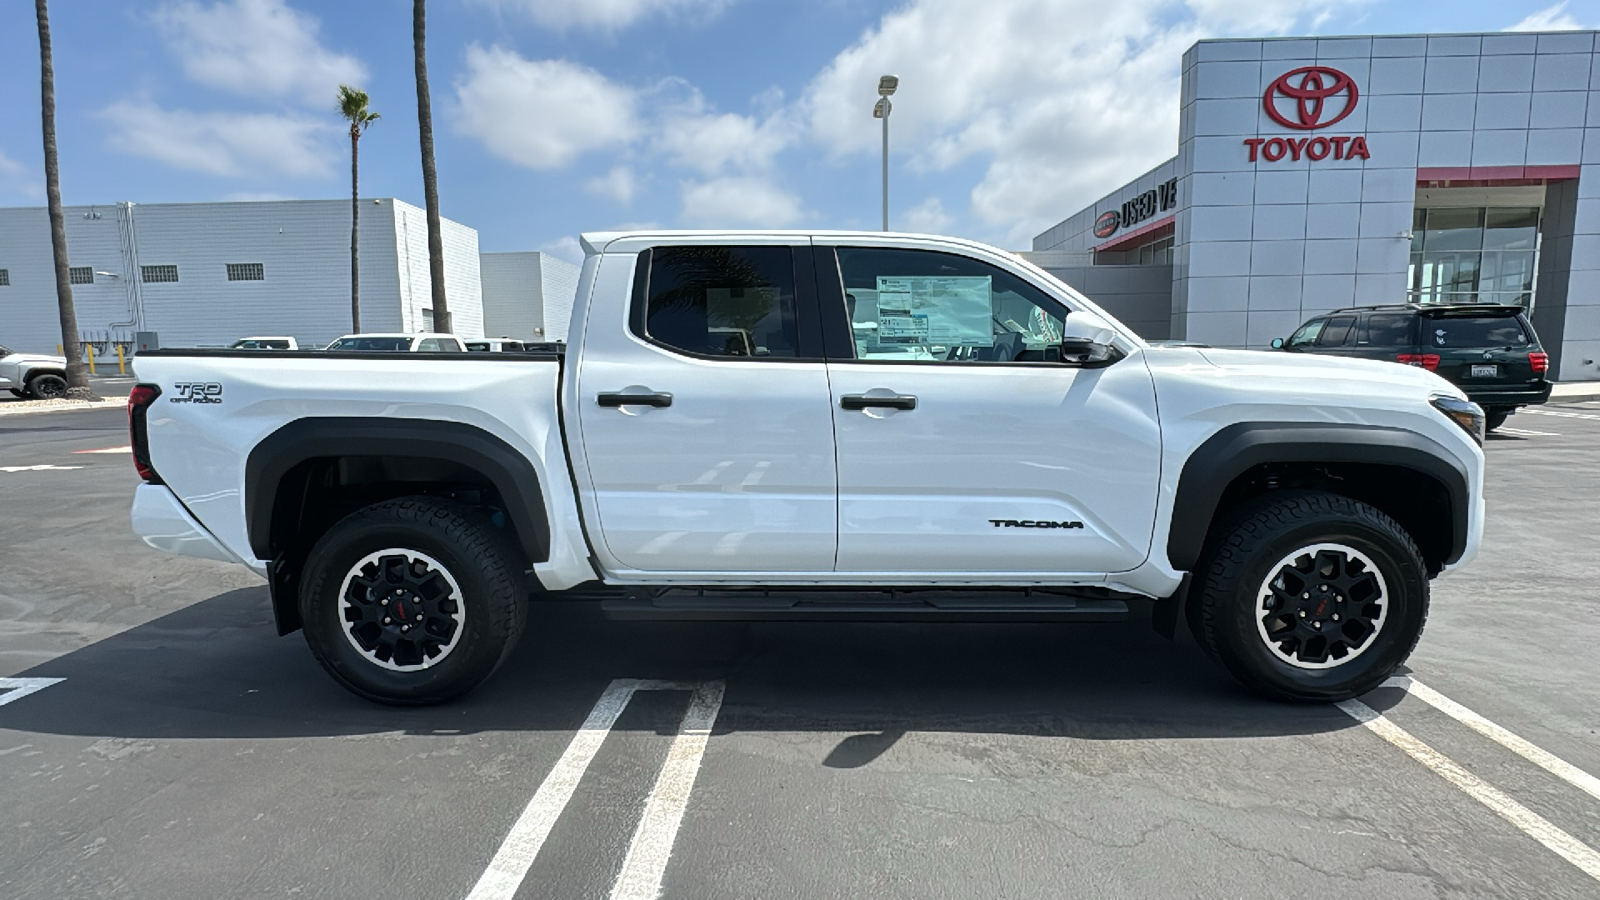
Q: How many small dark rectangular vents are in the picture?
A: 4